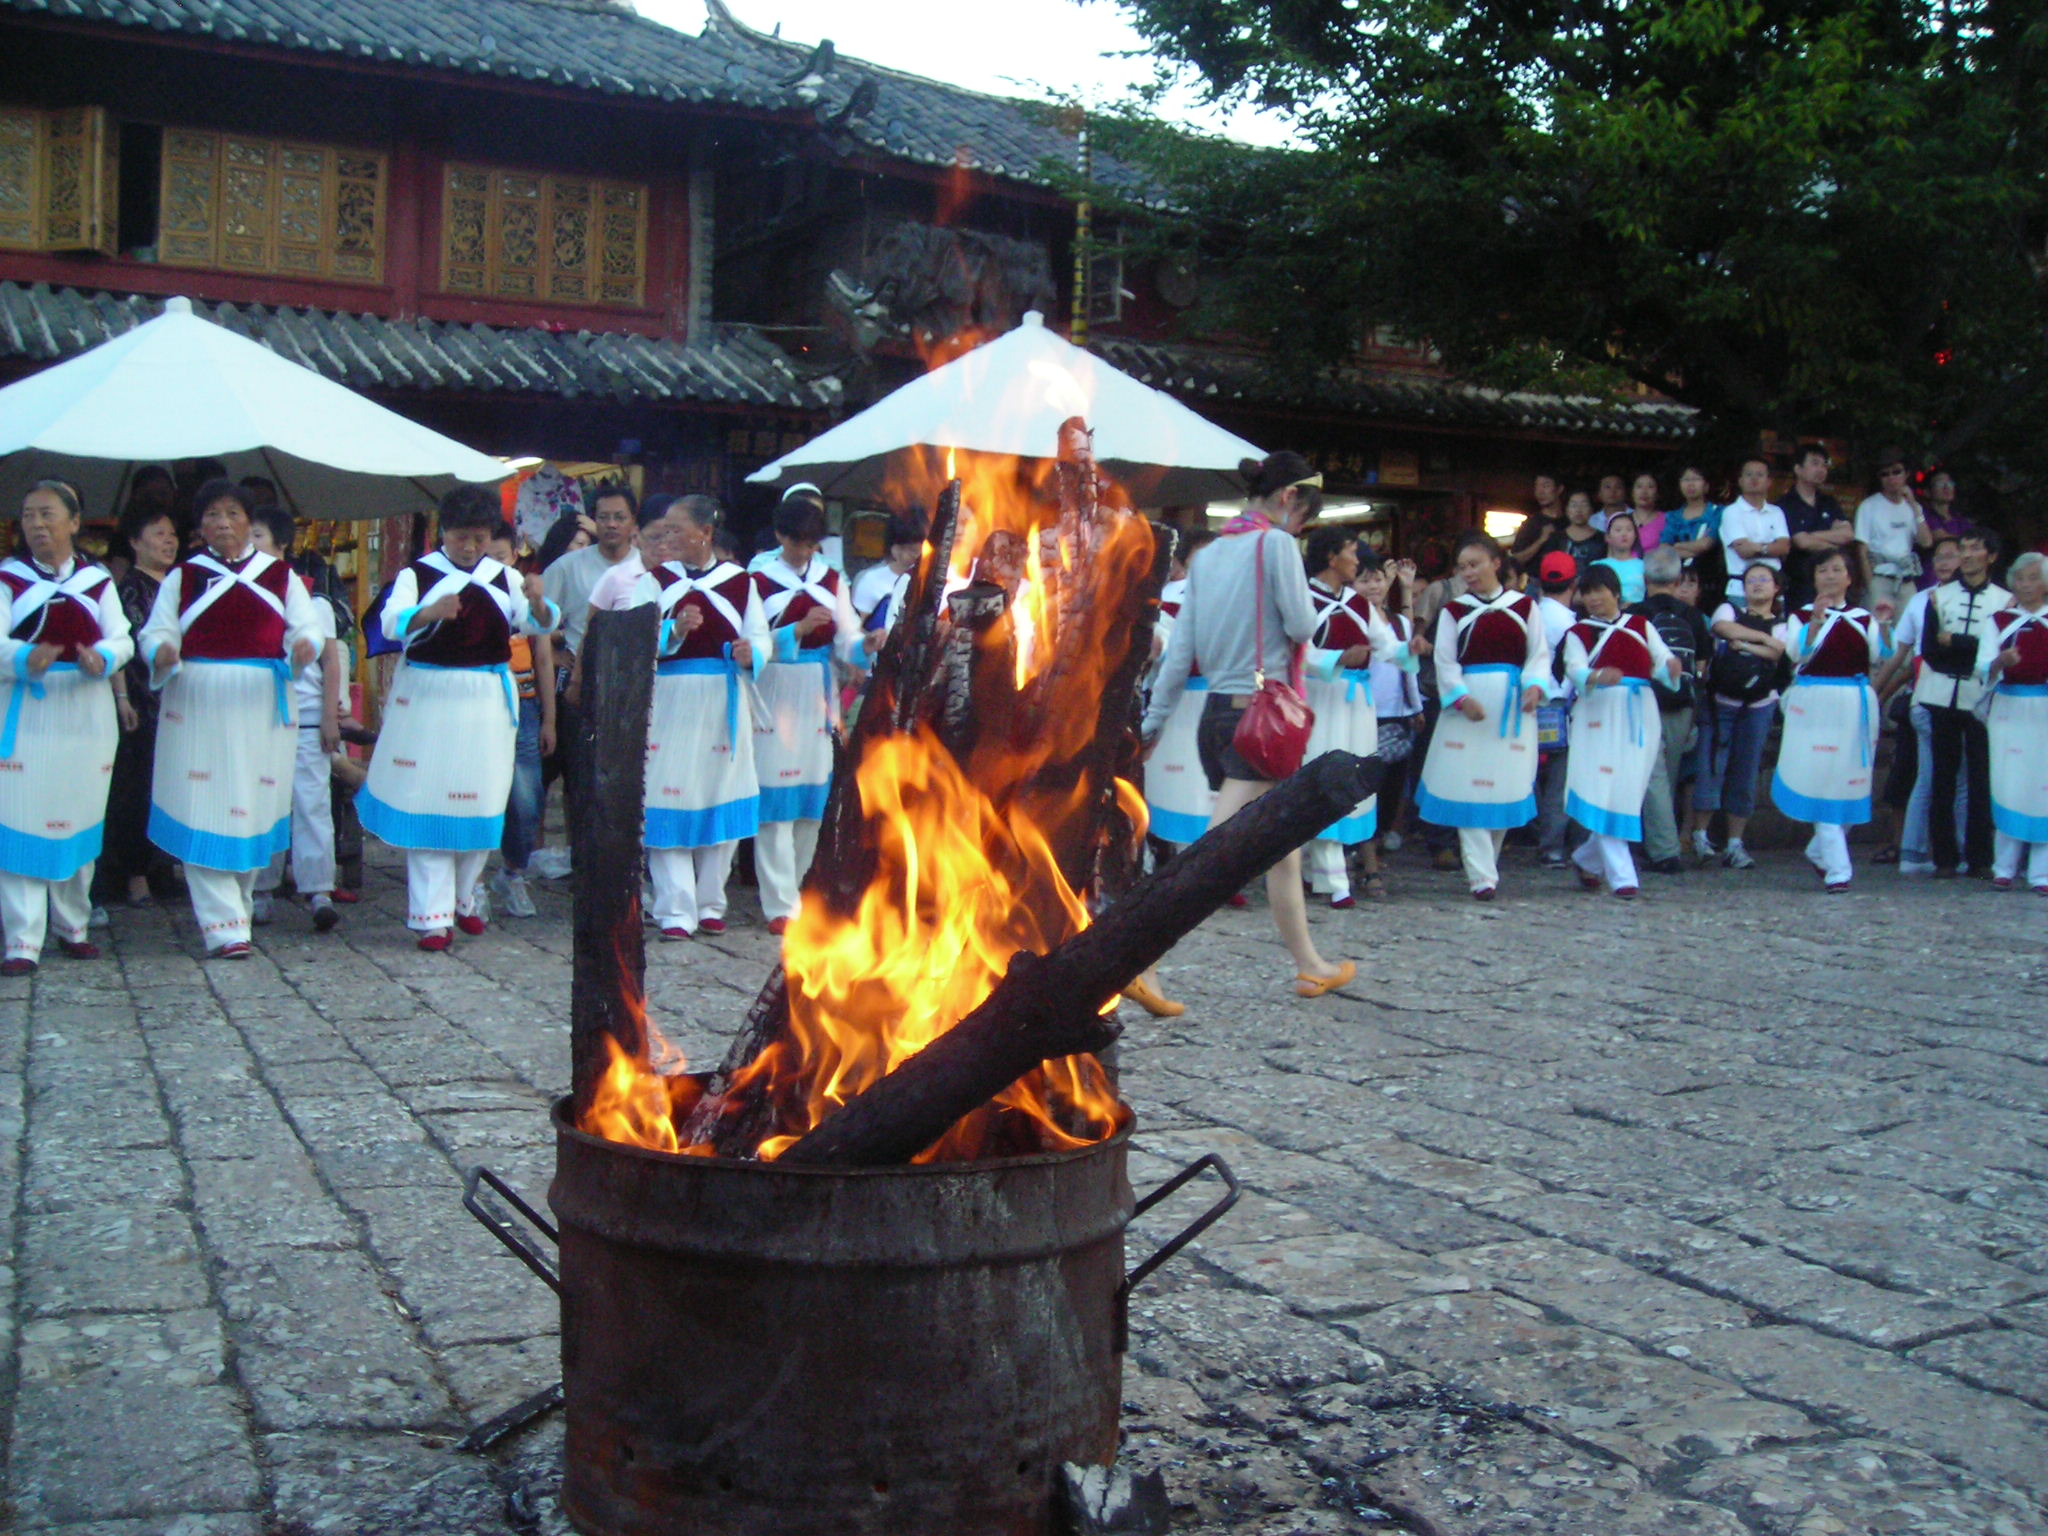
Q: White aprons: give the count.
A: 11